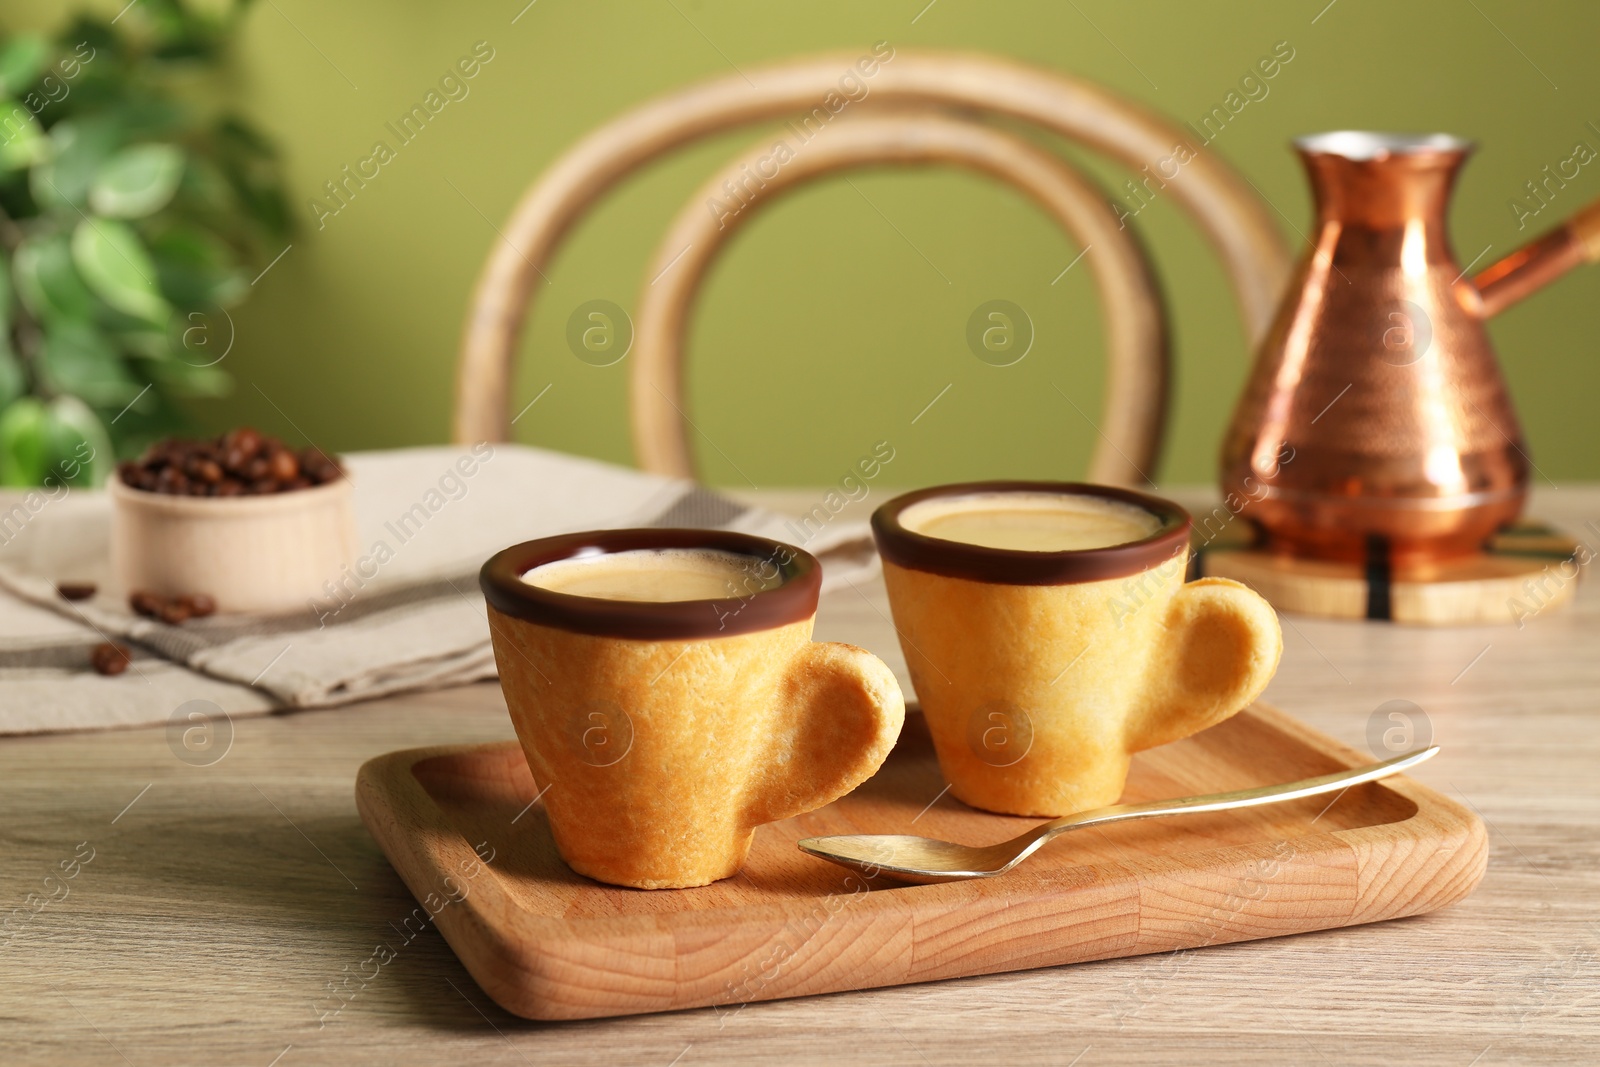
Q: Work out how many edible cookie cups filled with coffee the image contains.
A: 2